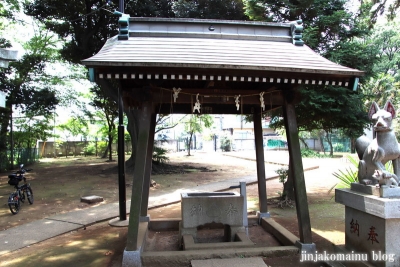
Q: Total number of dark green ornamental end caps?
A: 2